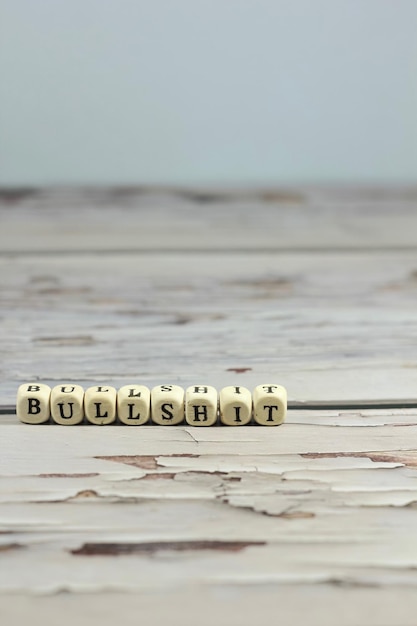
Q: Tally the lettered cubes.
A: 8